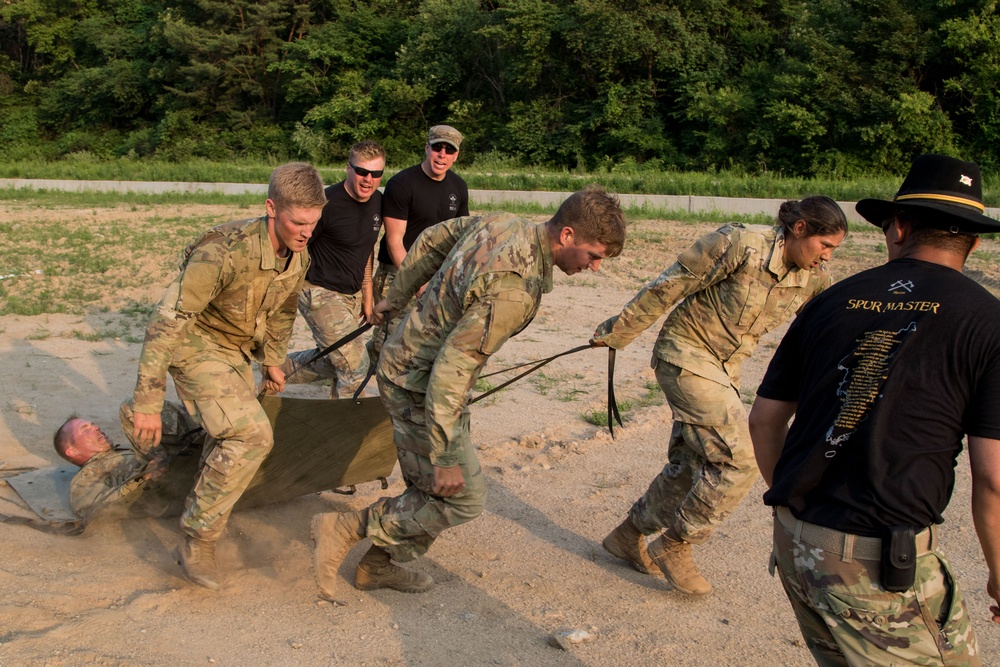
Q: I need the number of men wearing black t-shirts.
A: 3